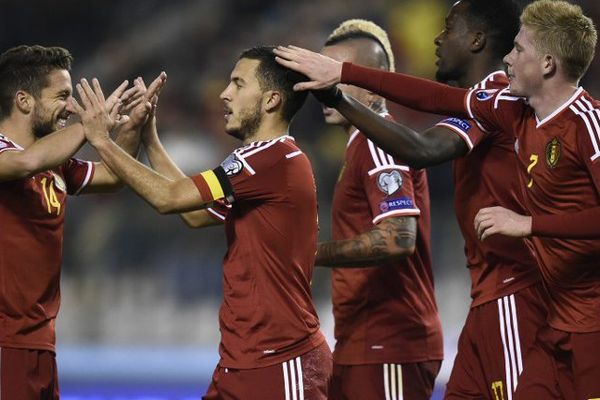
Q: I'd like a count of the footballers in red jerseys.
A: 5